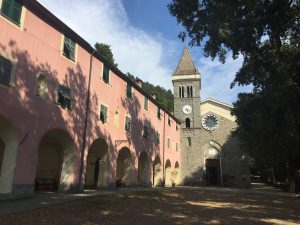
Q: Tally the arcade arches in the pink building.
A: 8